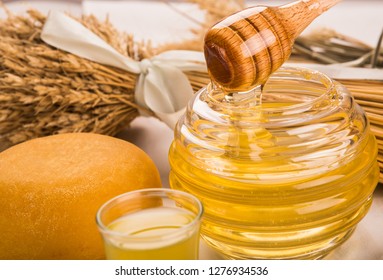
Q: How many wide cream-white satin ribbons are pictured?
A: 1